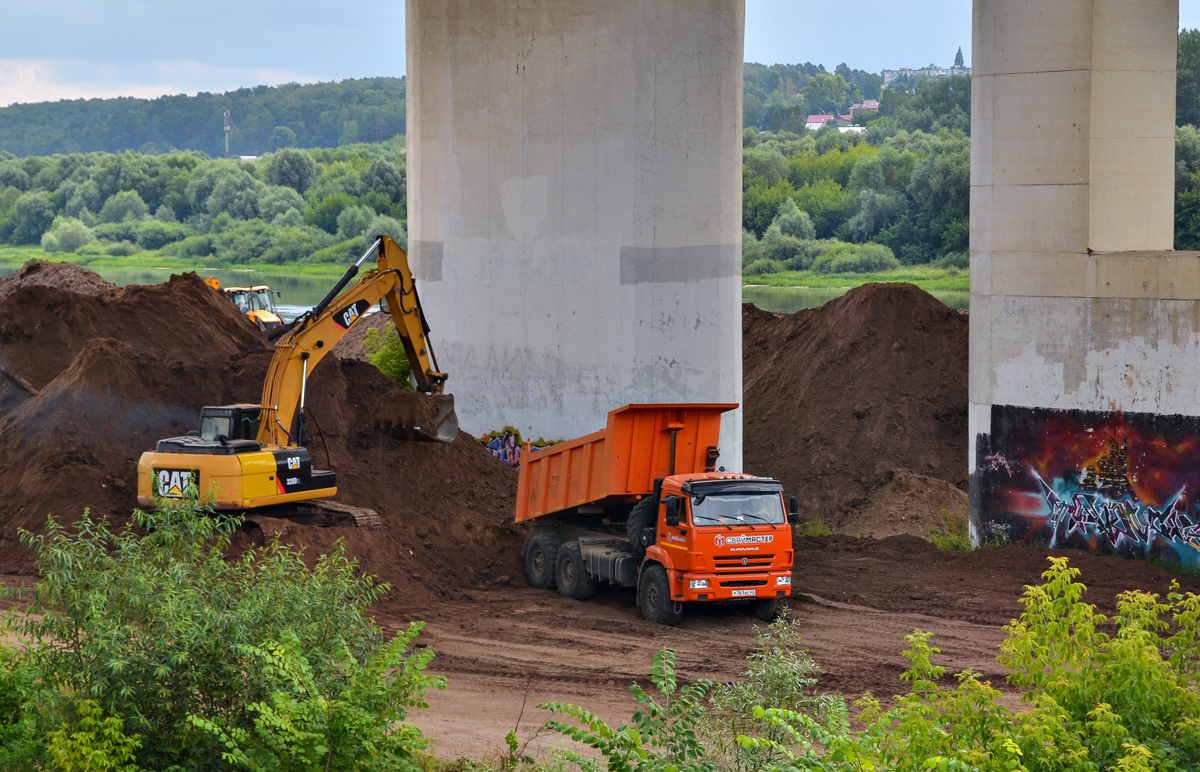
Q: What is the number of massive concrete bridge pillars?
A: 2